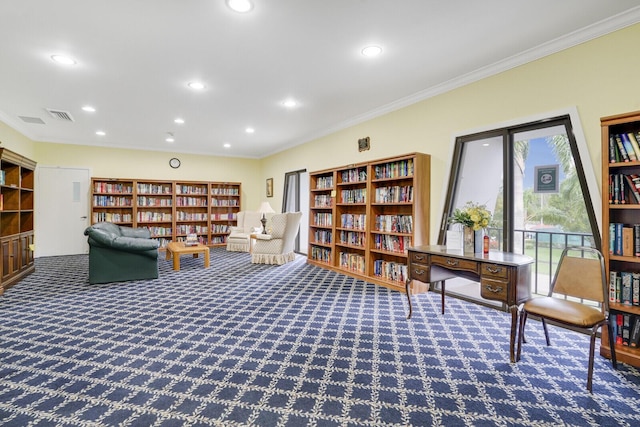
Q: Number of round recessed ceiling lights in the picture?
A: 11